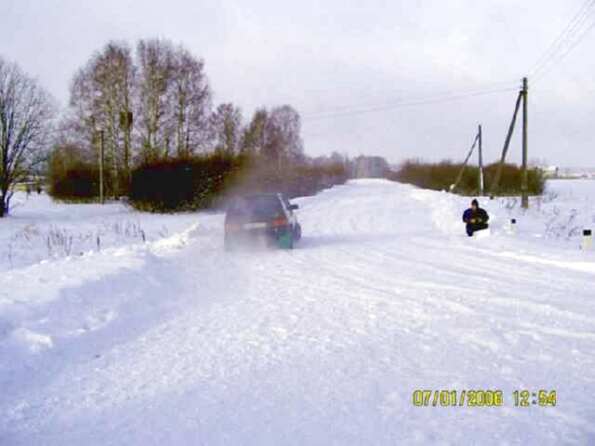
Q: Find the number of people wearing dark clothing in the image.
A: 1